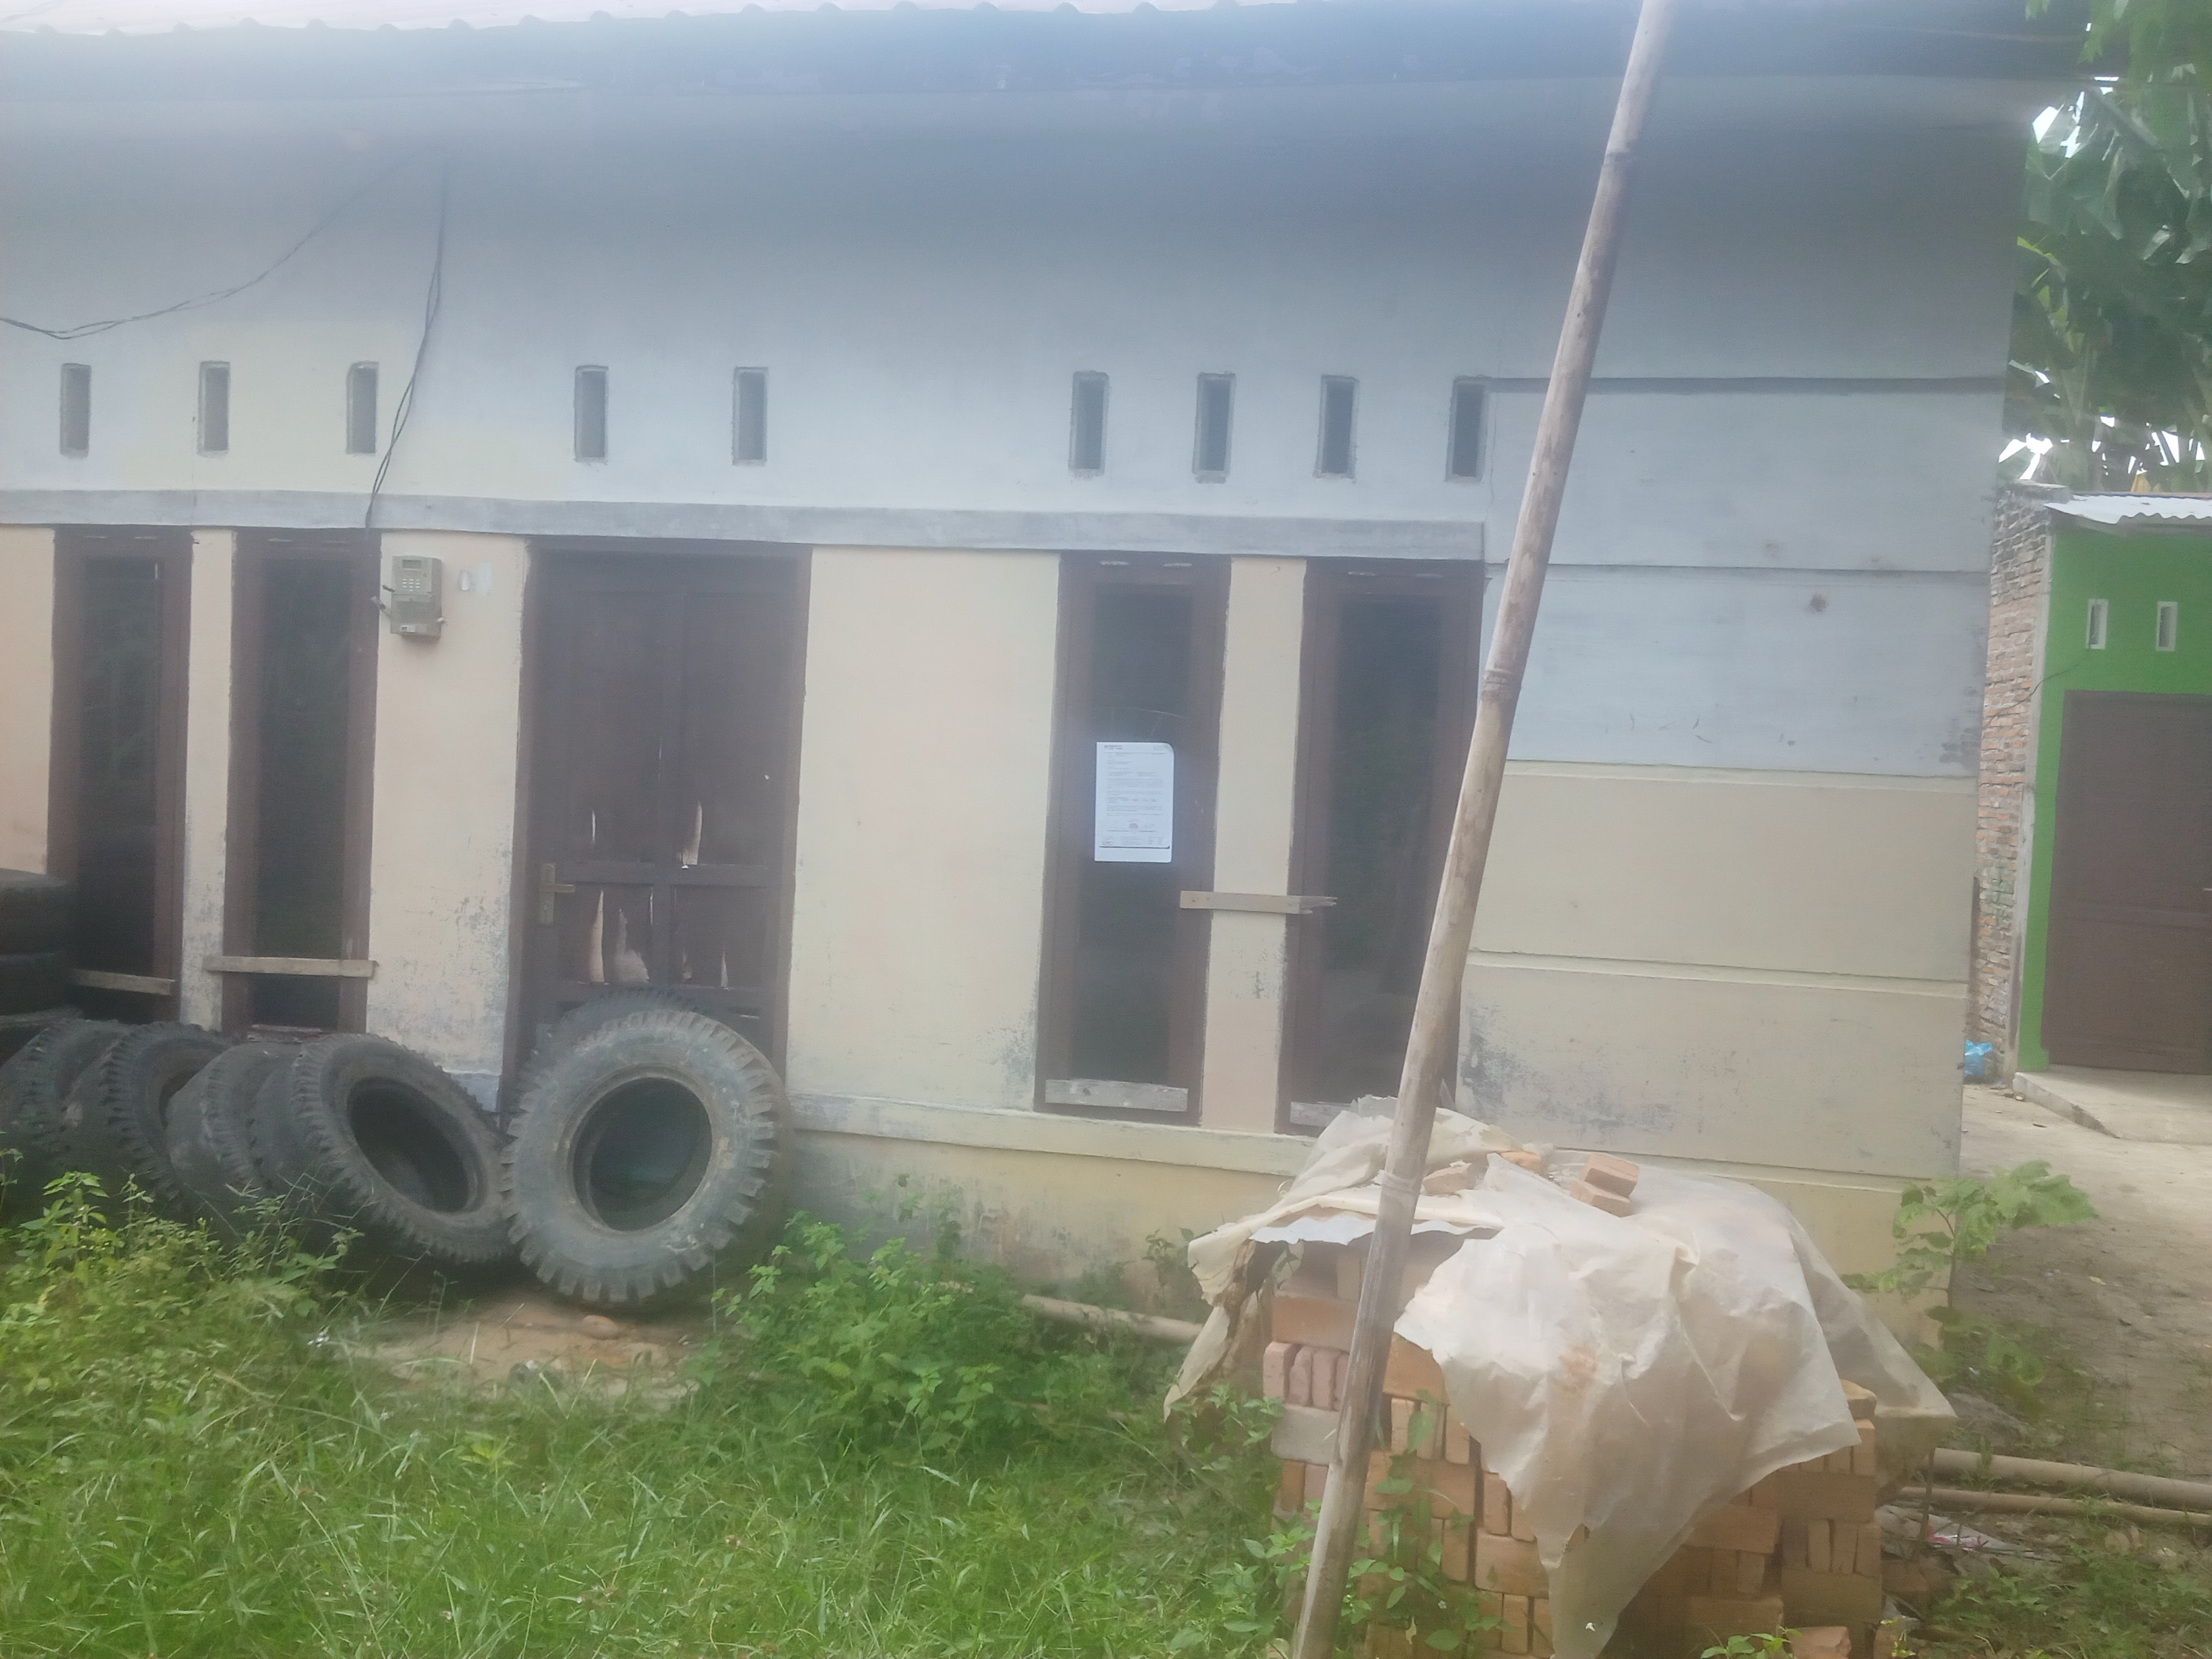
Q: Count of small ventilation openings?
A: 11